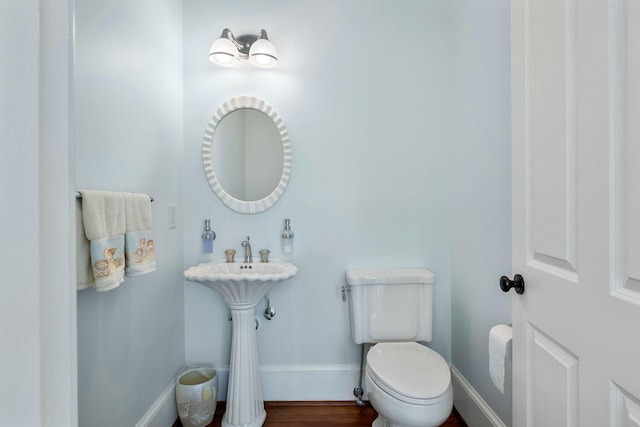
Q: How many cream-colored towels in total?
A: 2